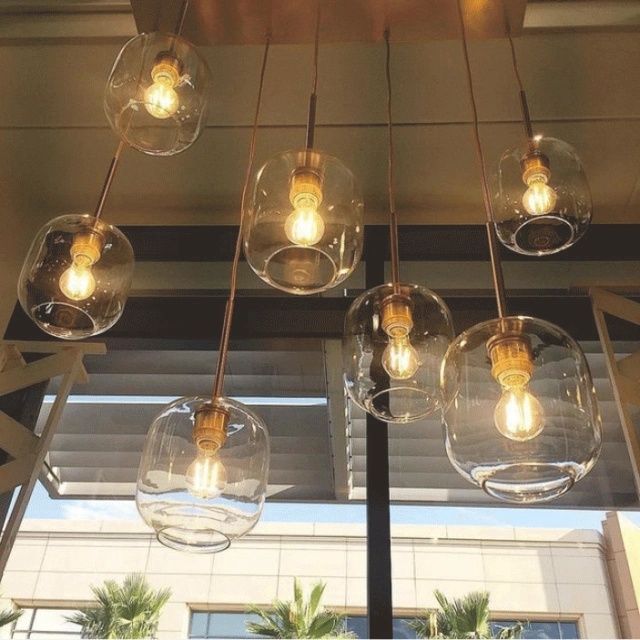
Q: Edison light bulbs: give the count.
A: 7